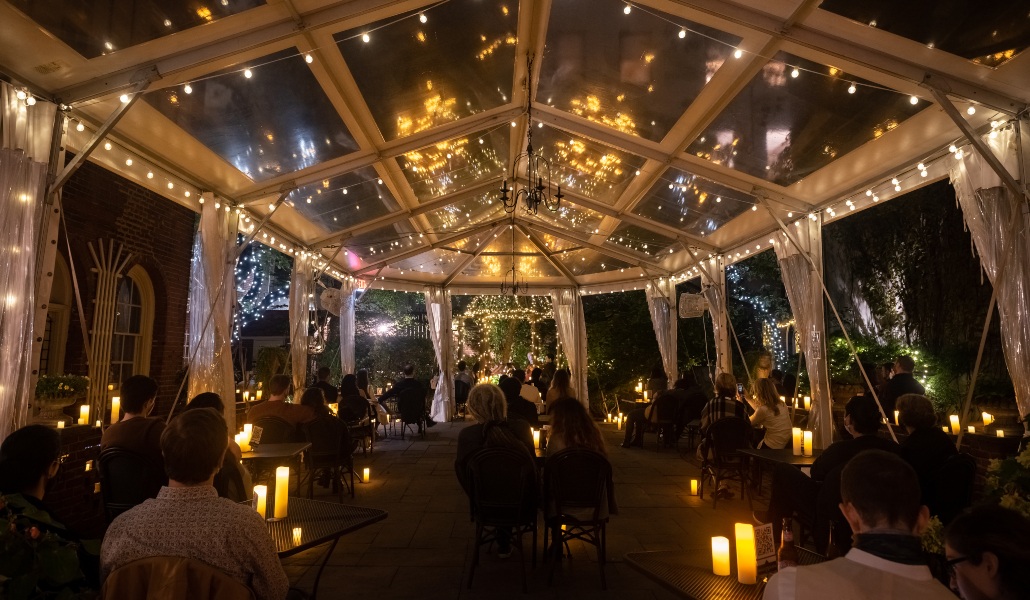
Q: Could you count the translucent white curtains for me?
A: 10